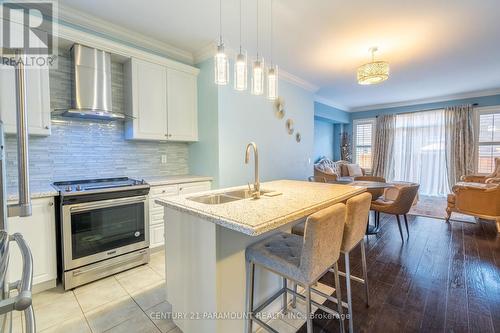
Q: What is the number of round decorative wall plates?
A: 3